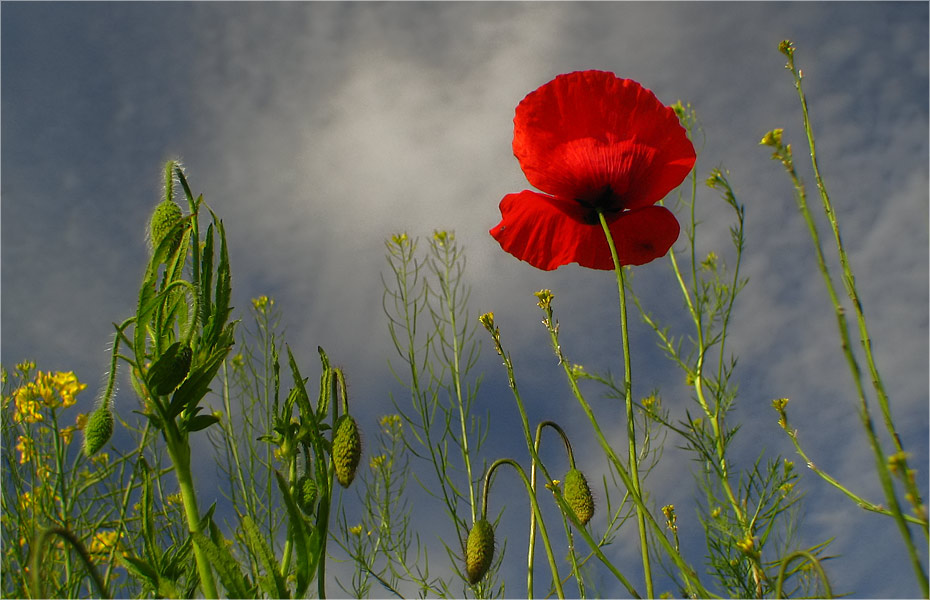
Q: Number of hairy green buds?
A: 7